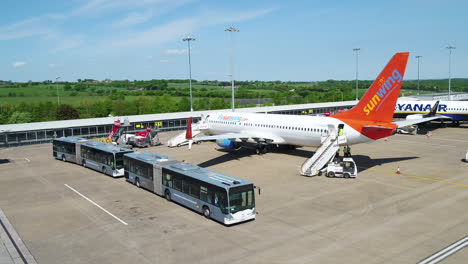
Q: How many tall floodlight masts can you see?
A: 5